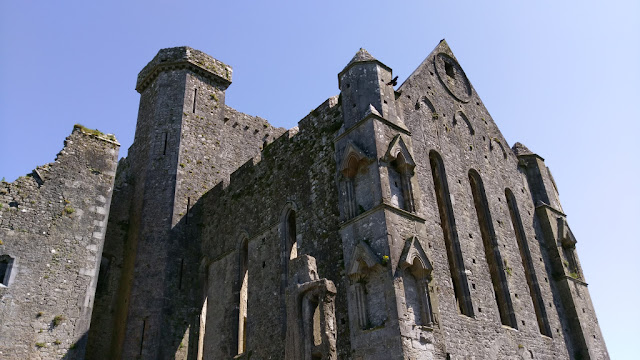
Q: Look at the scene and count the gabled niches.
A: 5